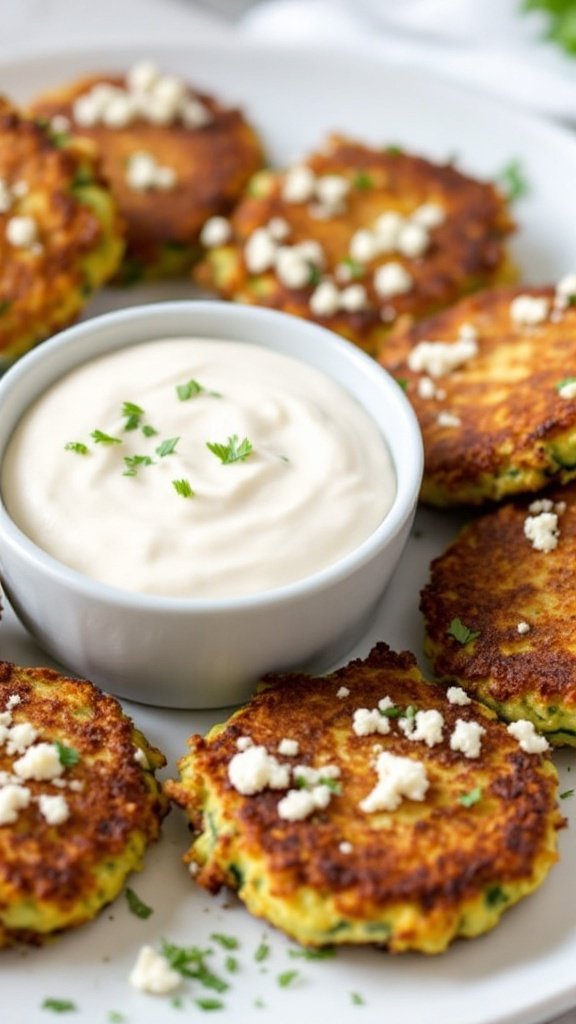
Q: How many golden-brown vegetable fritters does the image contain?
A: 7